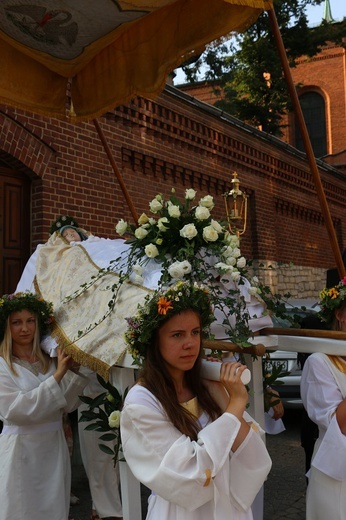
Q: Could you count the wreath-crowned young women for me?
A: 3